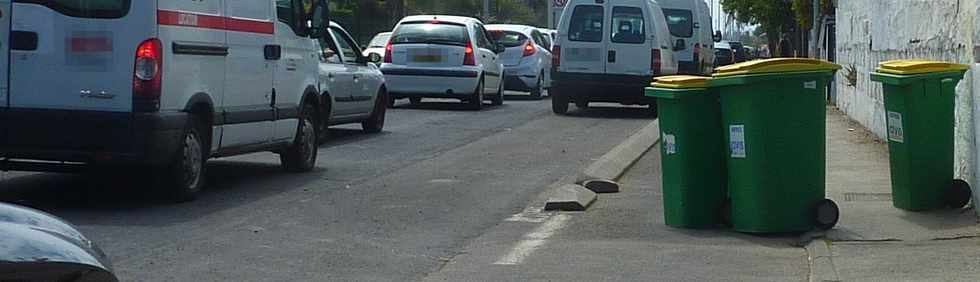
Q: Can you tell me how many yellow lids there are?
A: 3